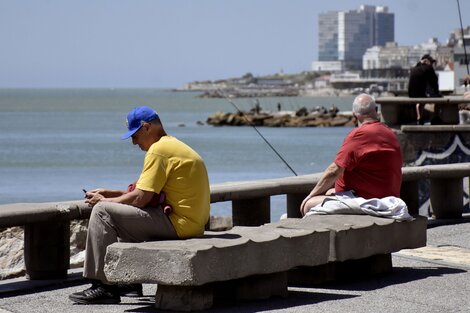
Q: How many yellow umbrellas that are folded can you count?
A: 0